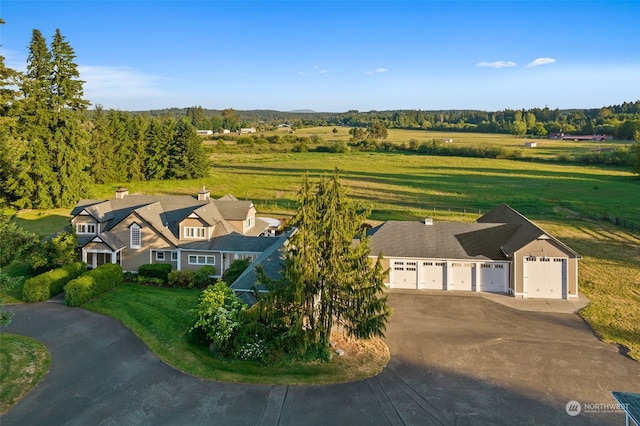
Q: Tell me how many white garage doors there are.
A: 5